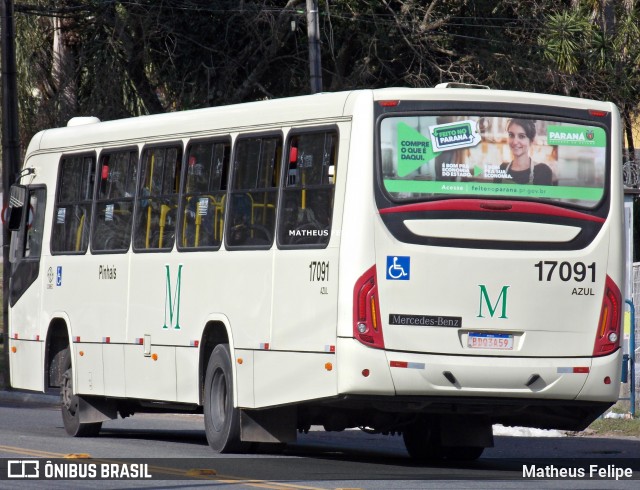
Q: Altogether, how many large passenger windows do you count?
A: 6